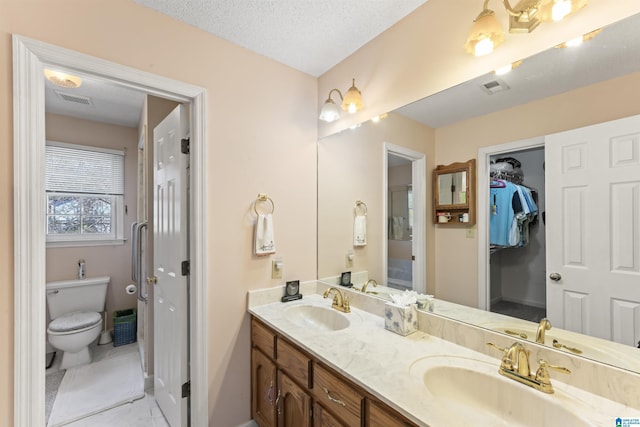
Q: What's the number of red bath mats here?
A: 0